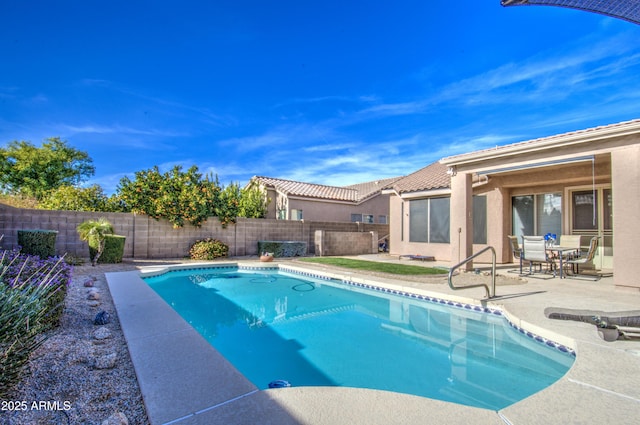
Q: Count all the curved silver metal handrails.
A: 1